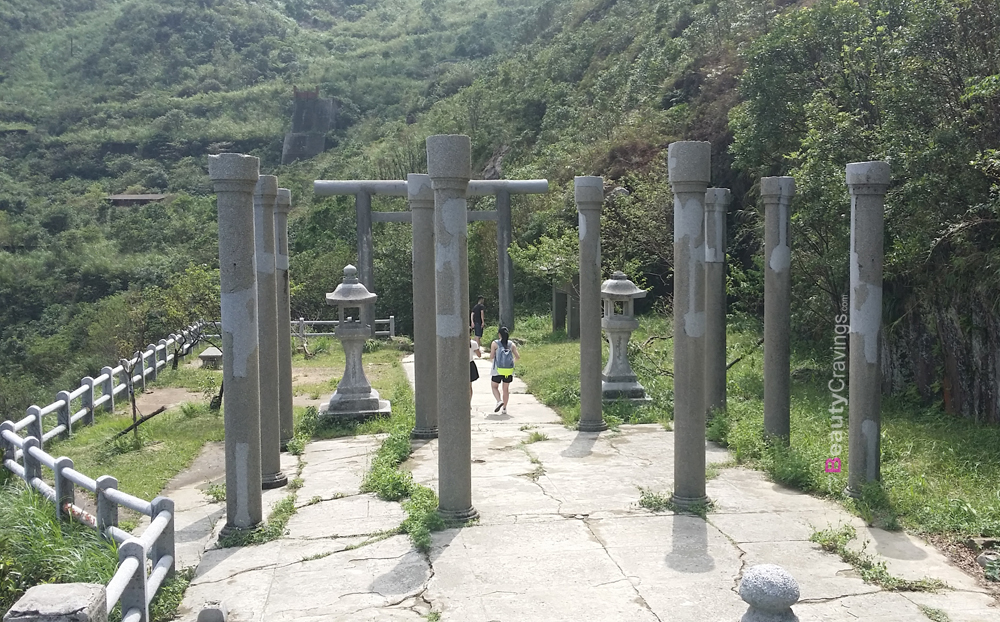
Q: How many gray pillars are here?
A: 10